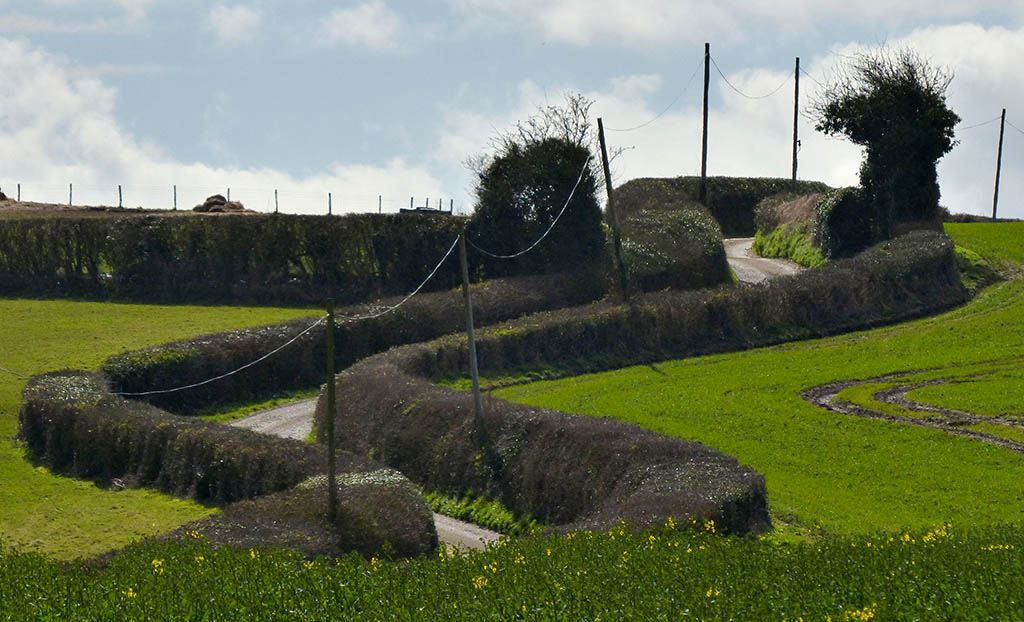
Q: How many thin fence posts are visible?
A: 12